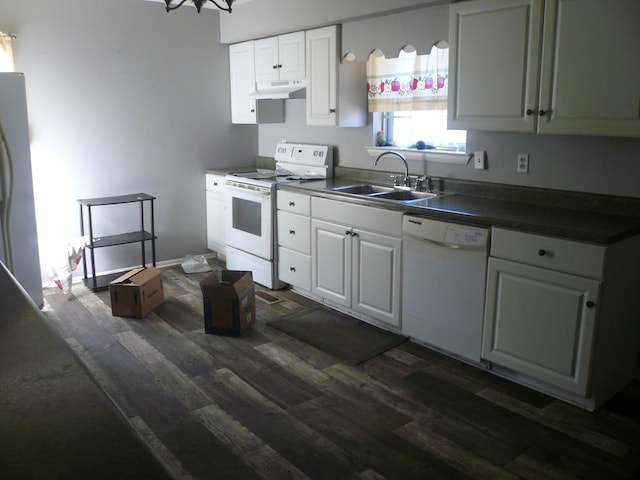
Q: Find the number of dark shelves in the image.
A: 3